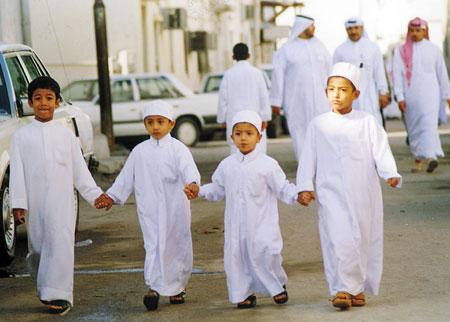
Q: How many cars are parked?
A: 3